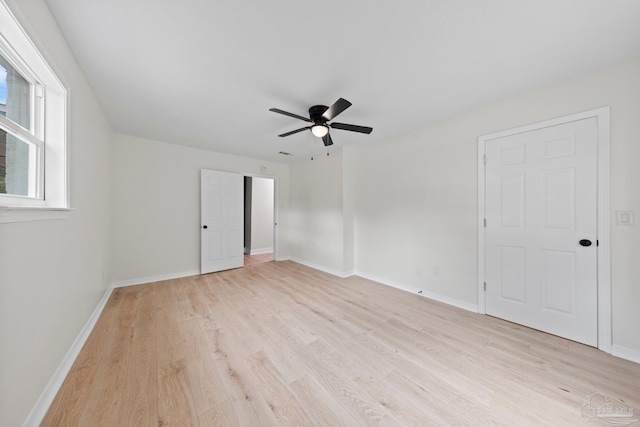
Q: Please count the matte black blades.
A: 5